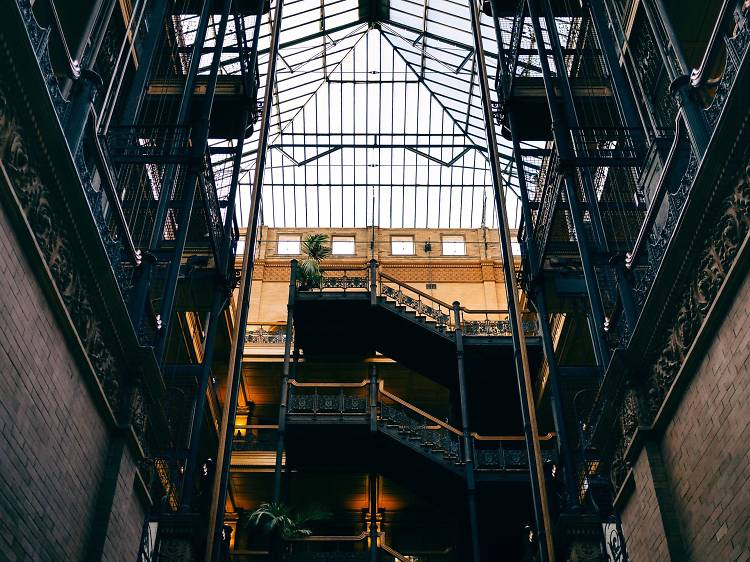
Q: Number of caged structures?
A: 2